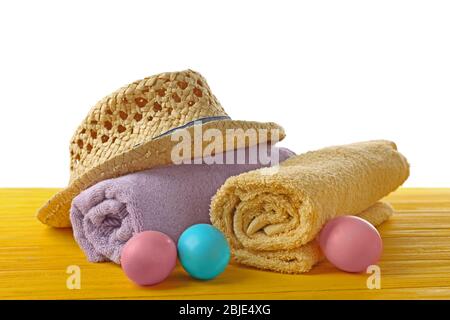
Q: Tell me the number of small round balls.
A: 3